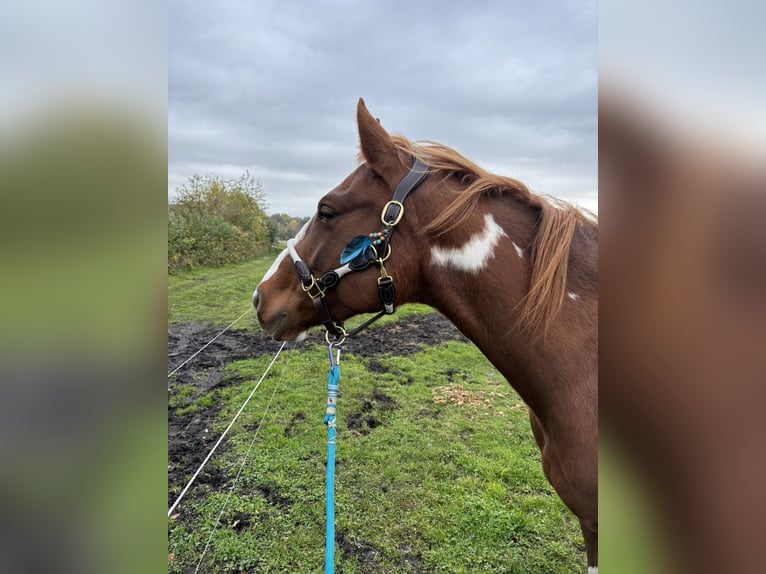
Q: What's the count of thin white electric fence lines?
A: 3